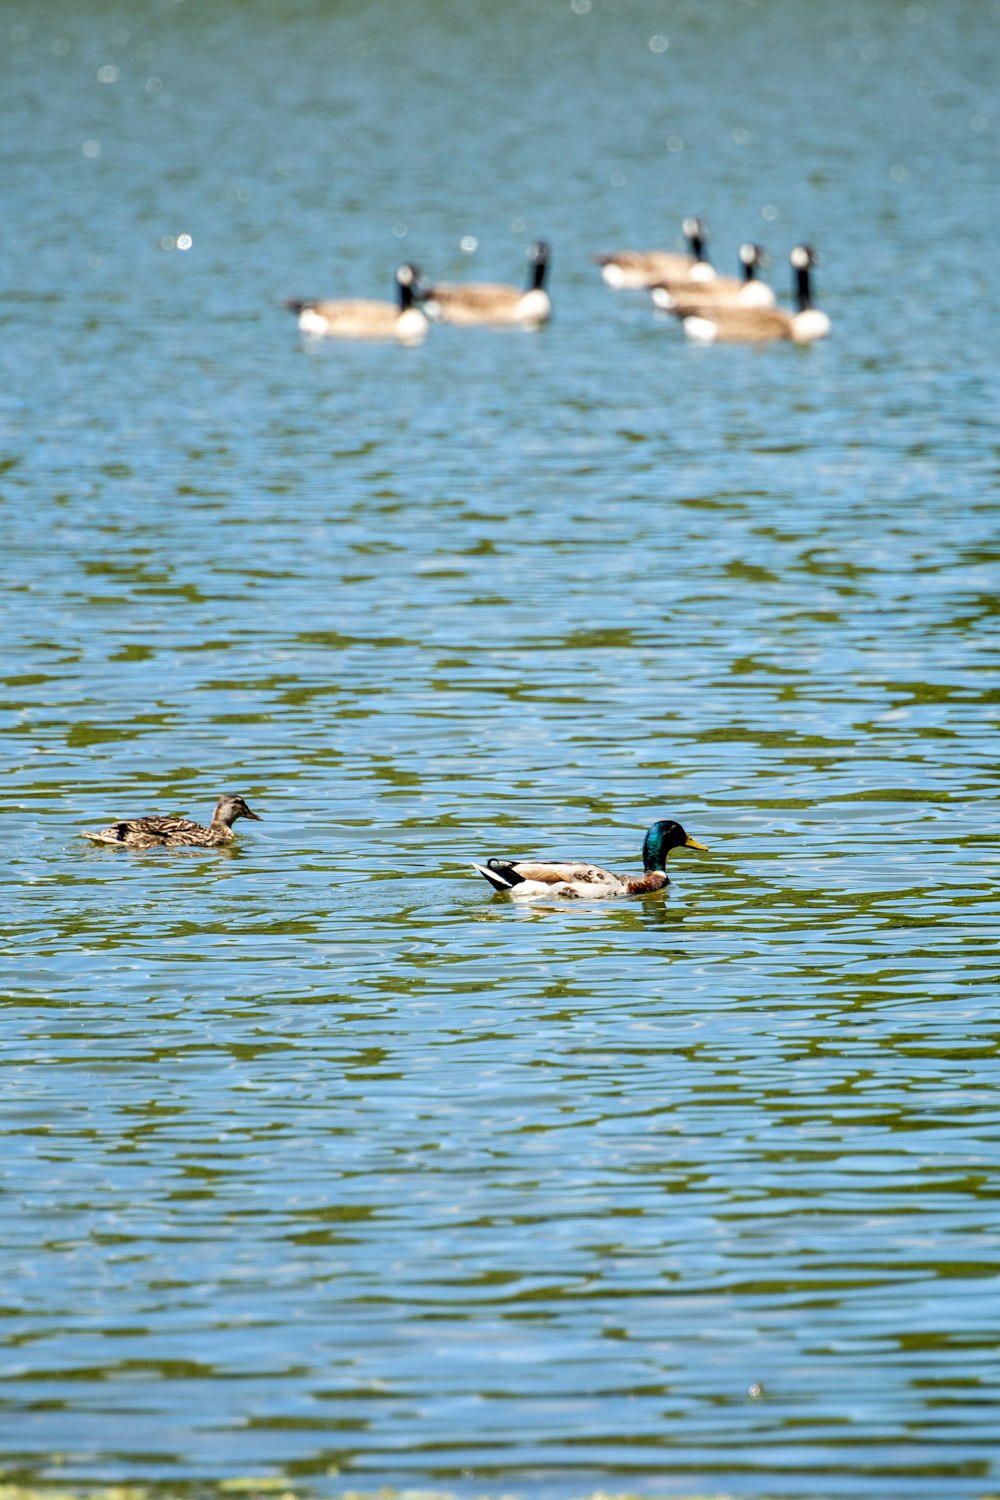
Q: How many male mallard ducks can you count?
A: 1